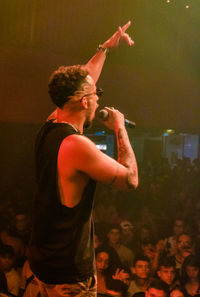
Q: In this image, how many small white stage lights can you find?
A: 2